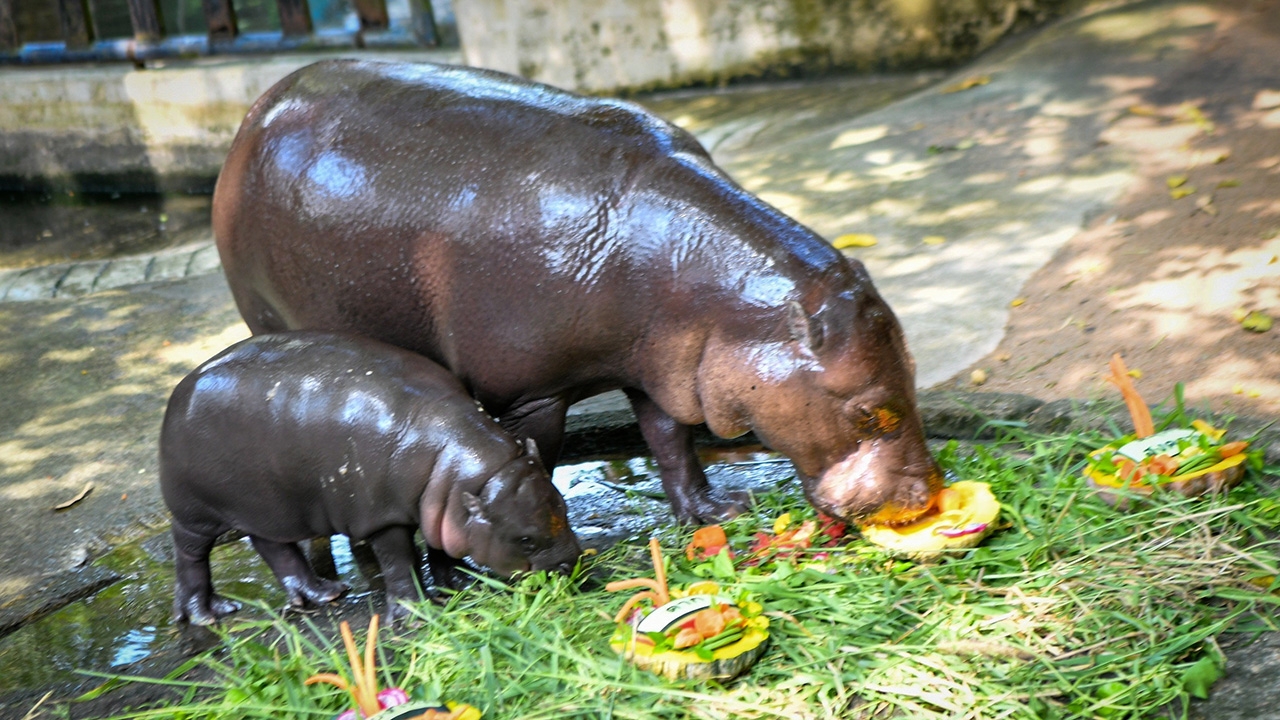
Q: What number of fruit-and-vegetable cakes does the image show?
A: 4